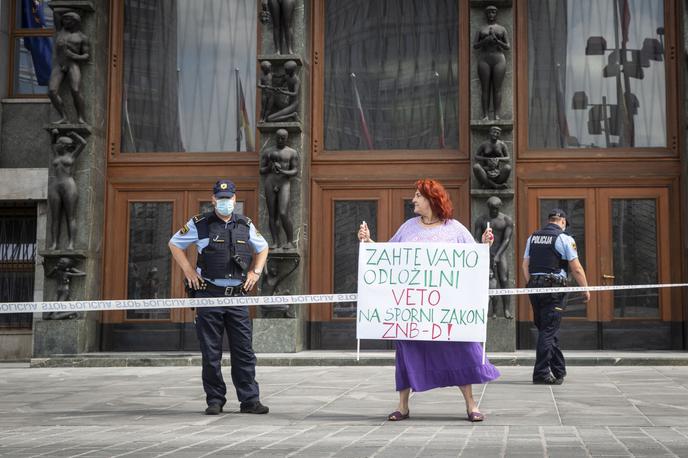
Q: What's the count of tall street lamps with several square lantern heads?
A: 2